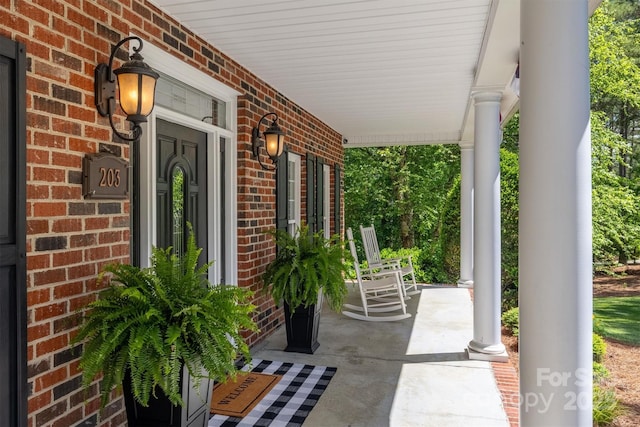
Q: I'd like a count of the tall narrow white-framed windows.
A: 2